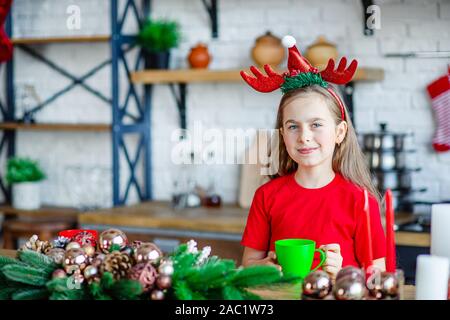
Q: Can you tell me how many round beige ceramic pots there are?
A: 2